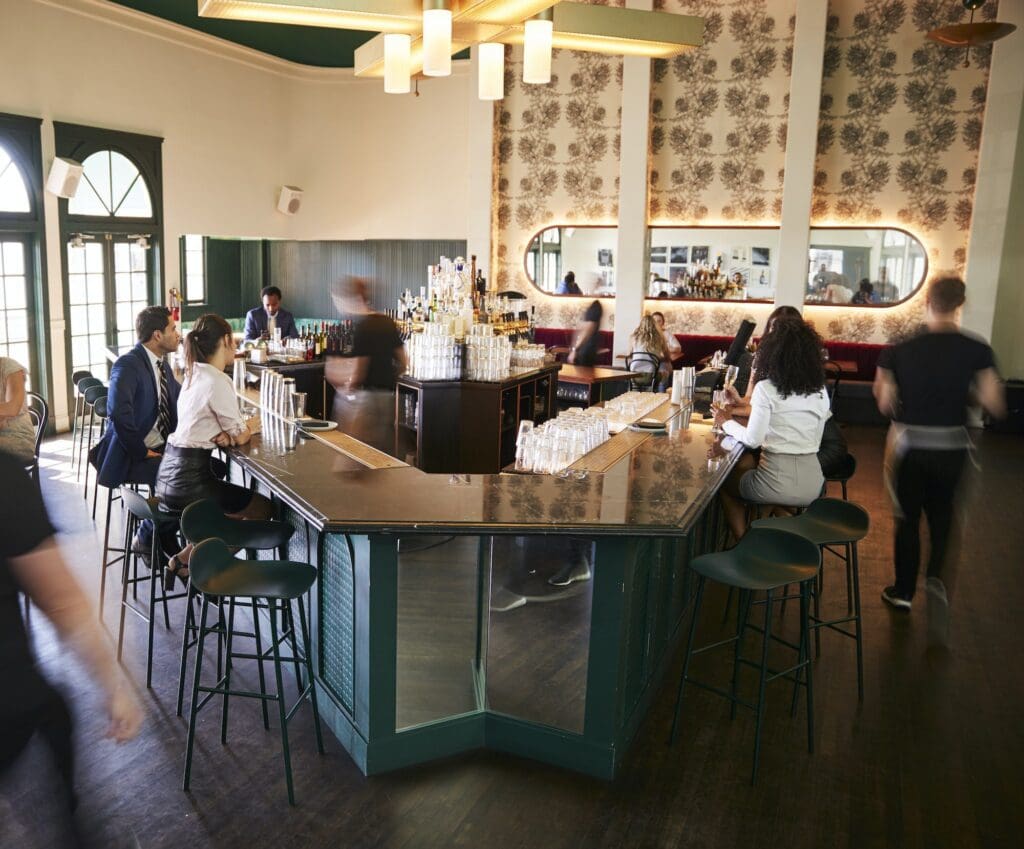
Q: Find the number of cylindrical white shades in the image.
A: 4